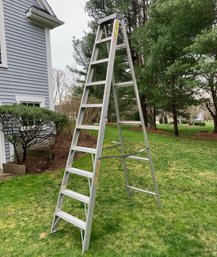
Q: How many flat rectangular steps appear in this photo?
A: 9